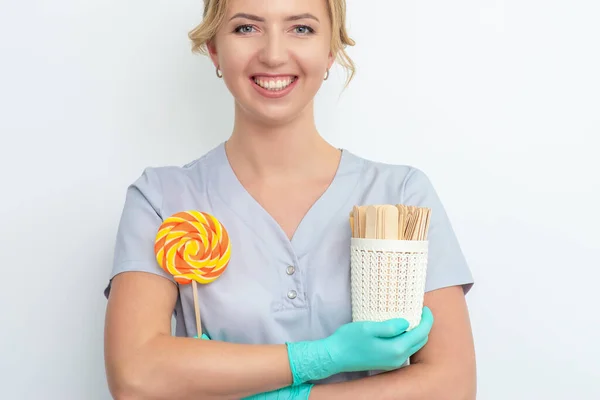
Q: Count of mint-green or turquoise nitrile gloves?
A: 2